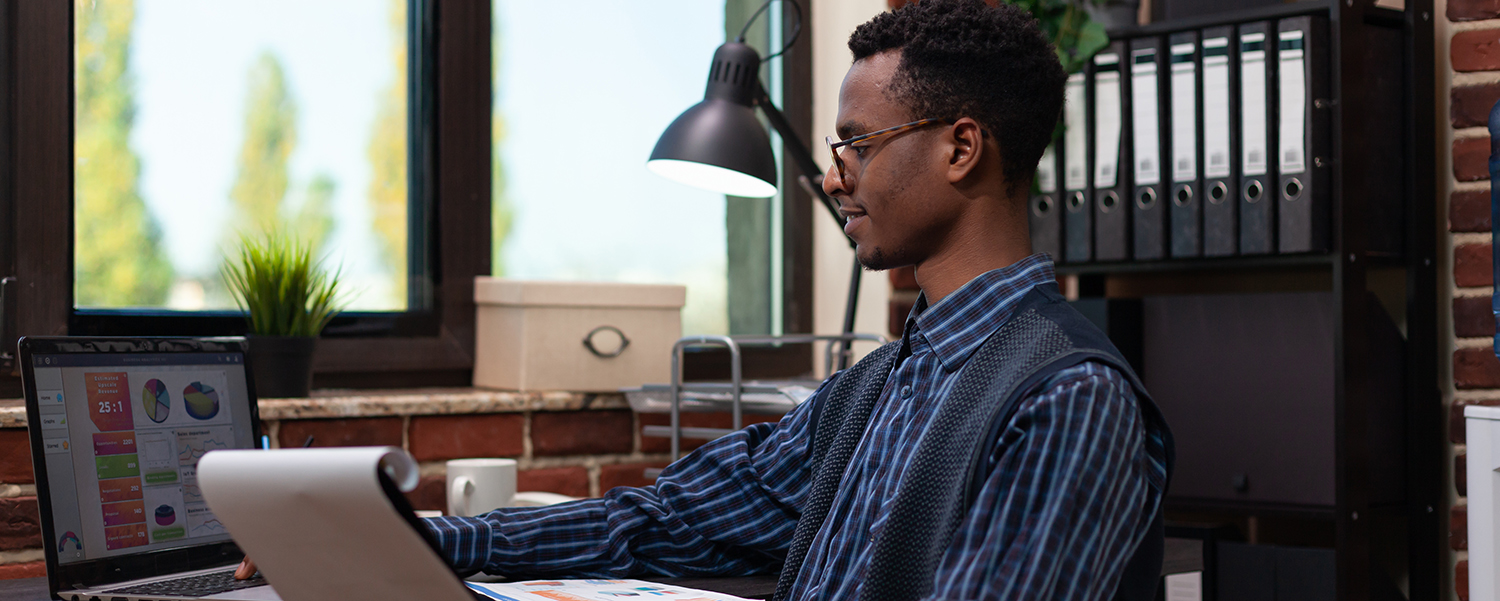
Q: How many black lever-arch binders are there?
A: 8